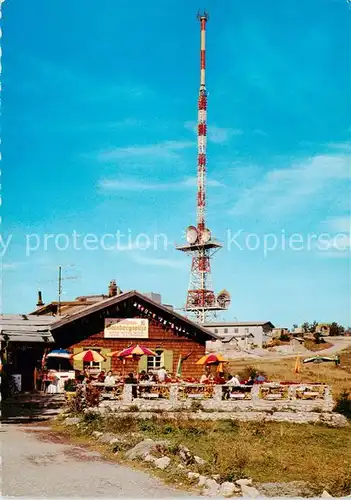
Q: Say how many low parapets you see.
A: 1